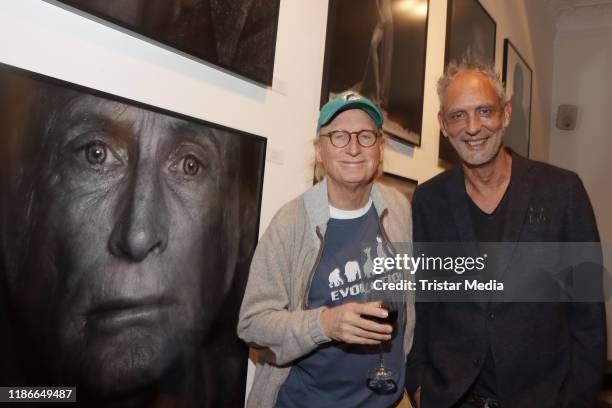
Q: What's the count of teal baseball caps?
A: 1